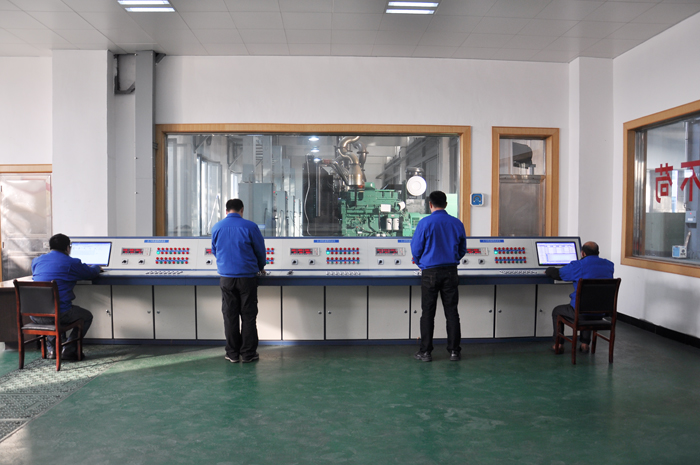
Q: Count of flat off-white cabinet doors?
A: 12